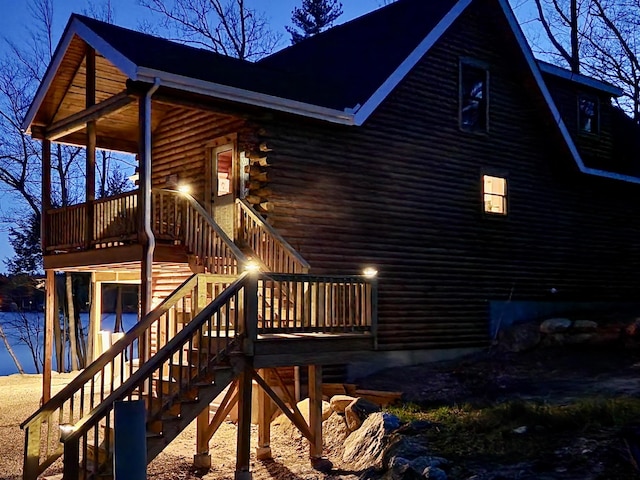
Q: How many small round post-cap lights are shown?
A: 4